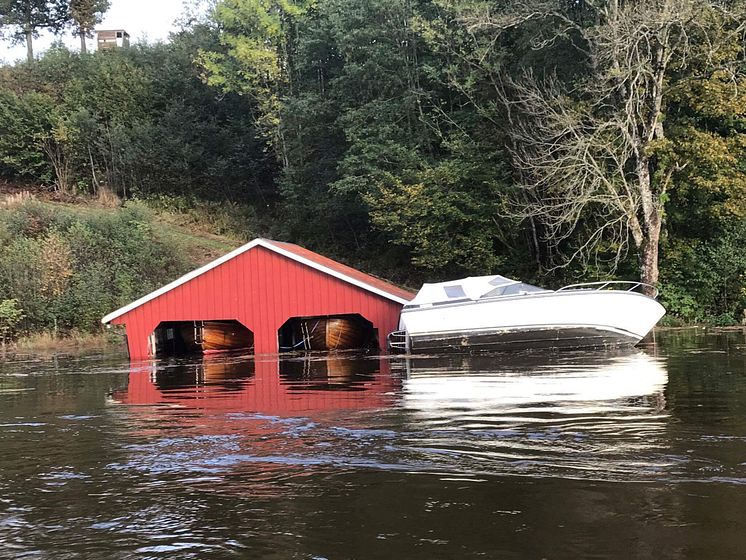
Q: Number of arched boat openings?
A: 2